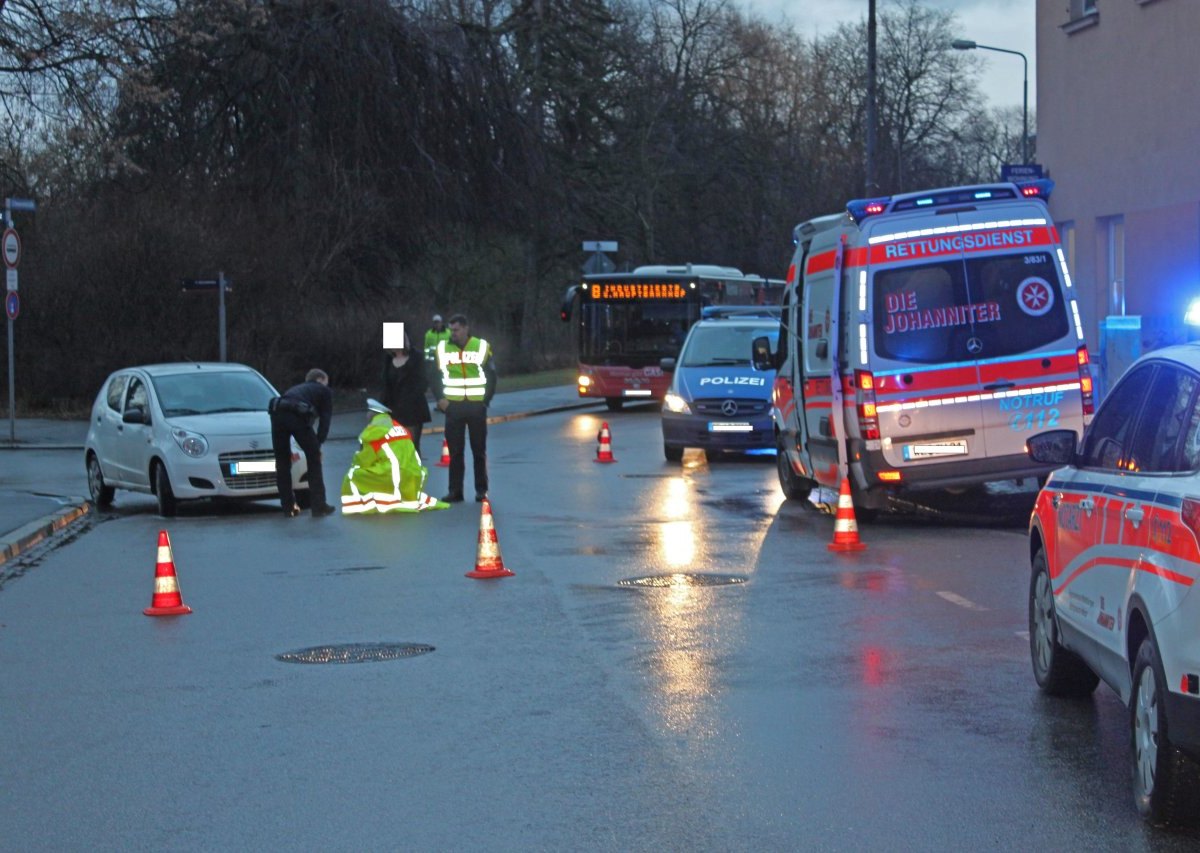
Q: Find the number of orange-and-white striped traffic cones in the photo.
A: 5